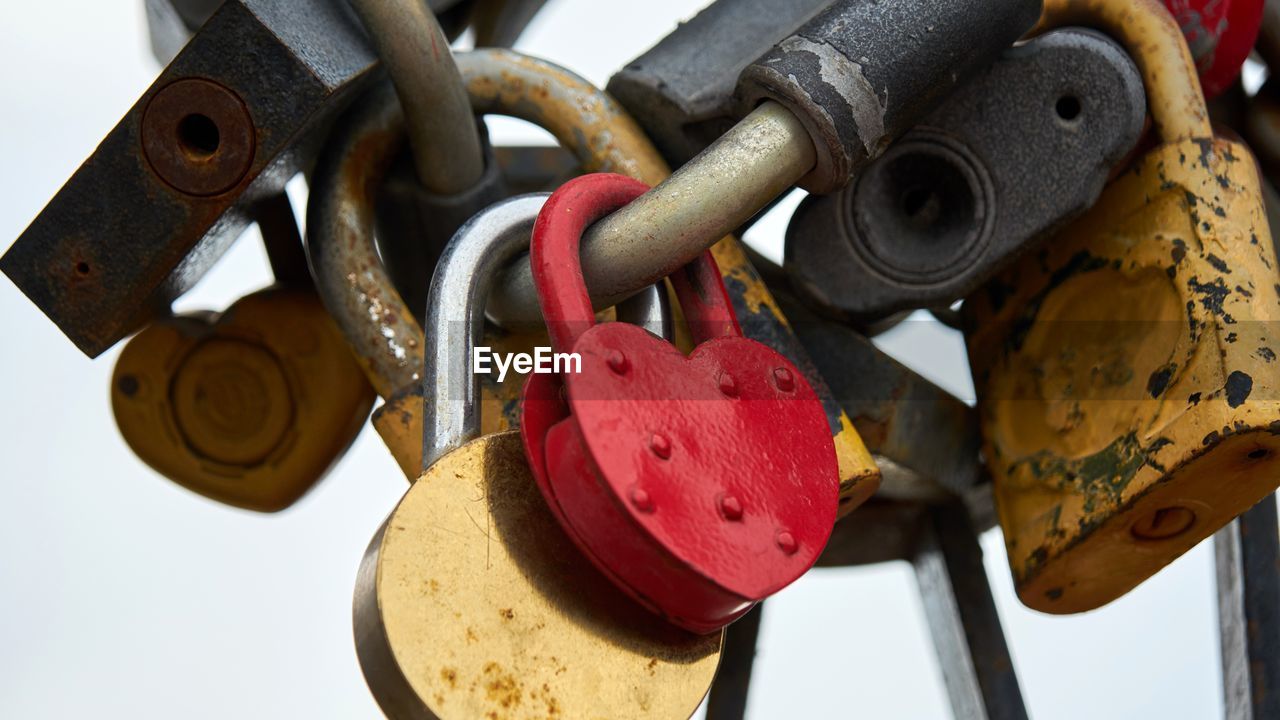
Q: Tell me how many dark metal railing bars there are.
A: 3